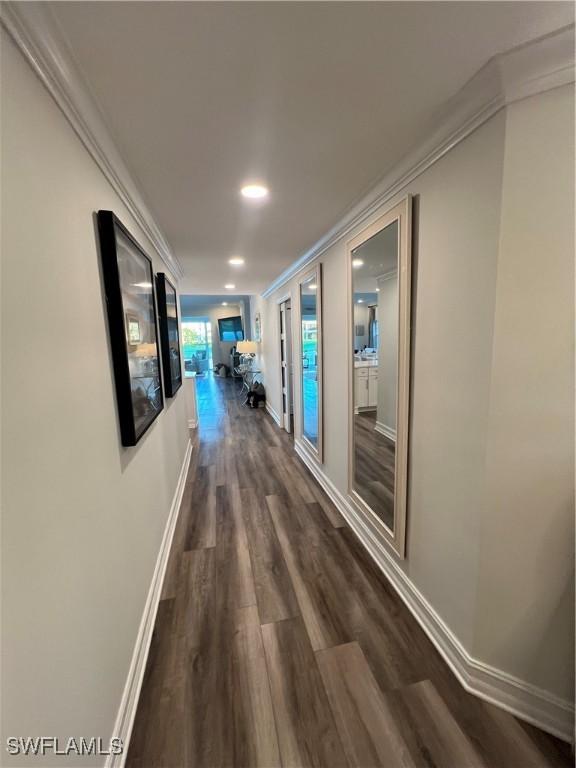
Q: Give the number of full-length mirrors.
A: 2